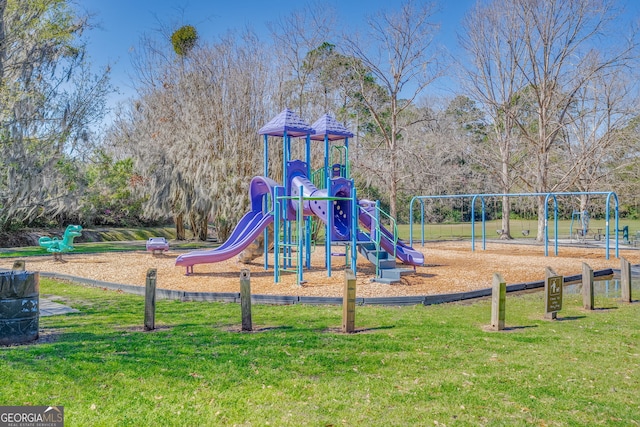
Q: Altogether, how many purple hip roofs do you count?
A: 2